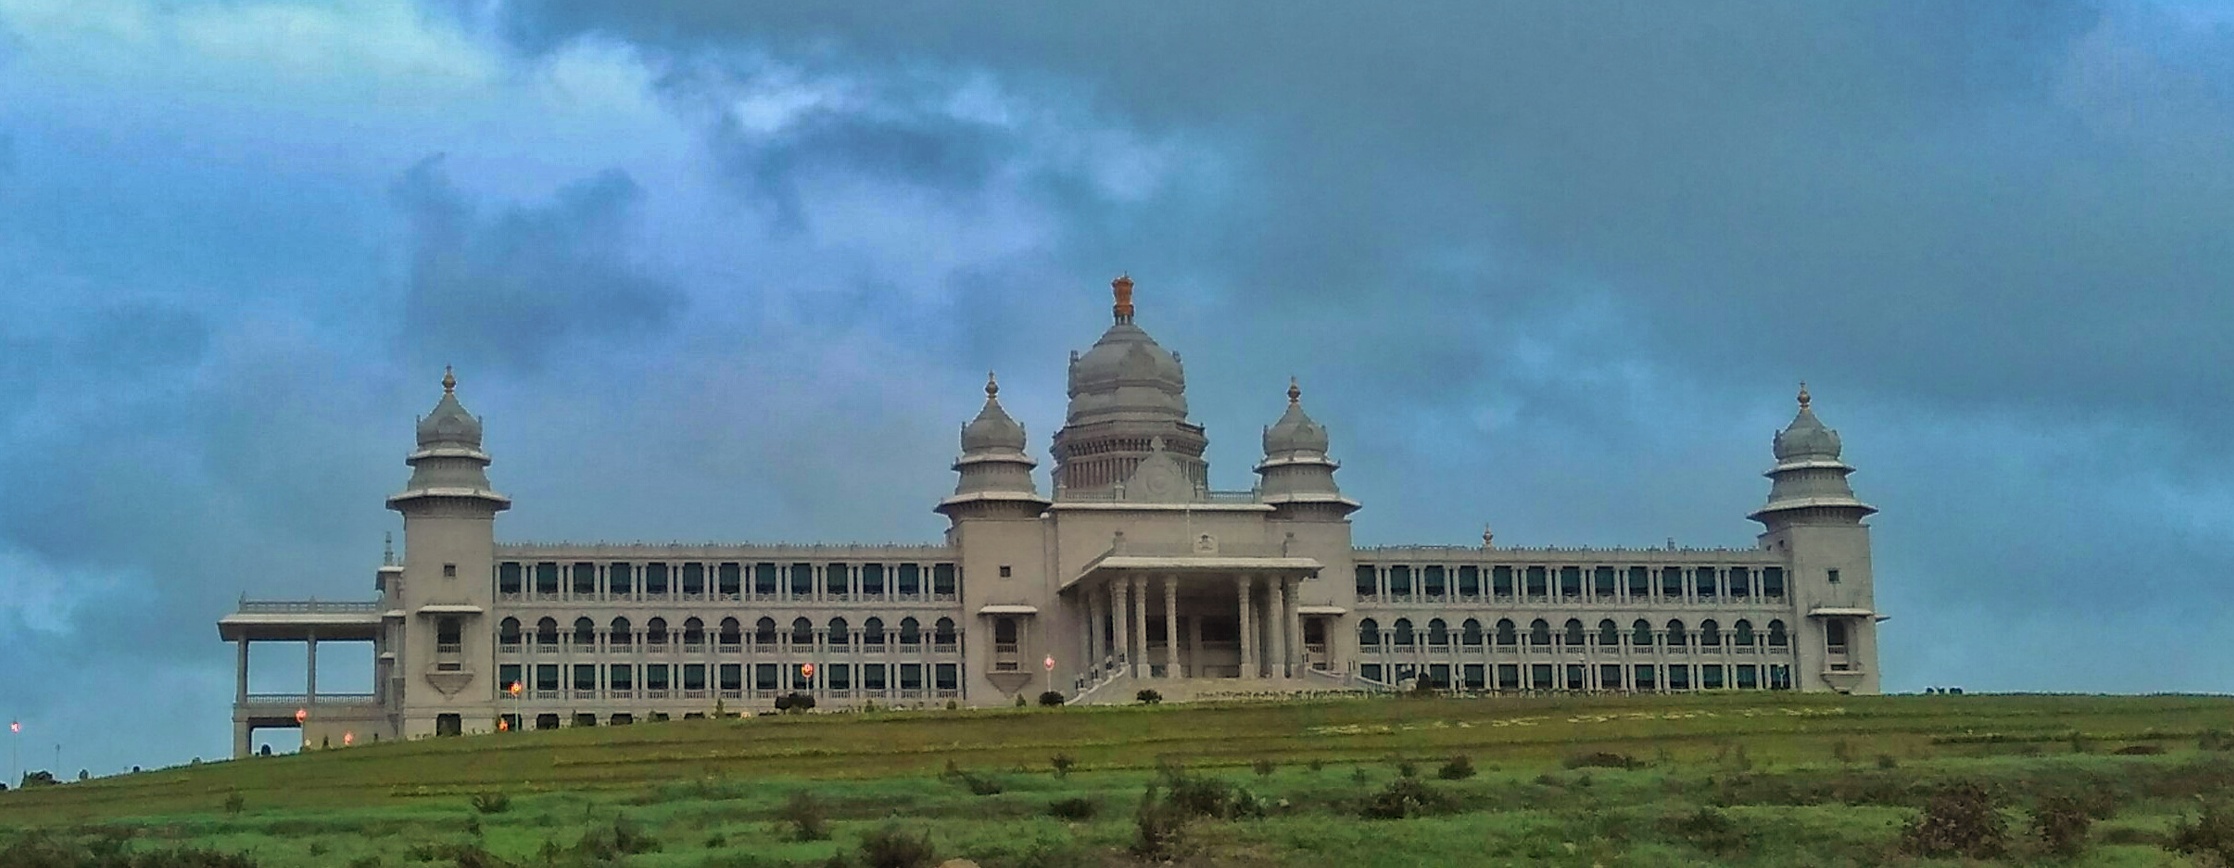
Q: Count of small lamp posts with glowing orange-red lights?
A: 7